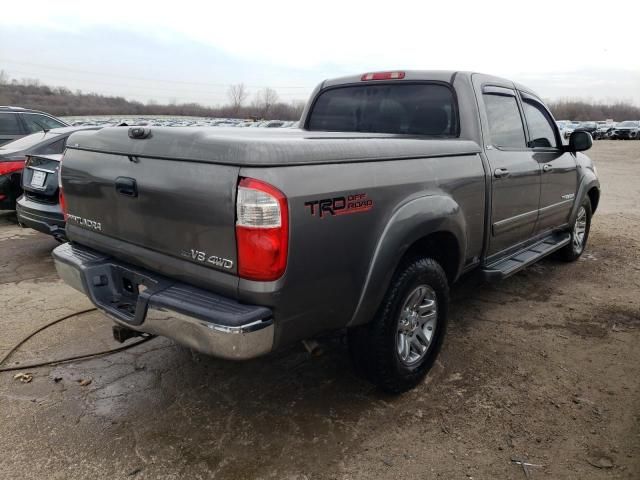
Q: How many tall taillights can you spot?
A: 2